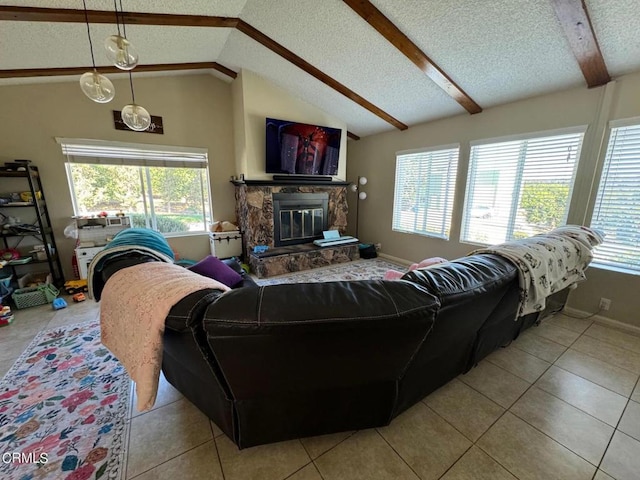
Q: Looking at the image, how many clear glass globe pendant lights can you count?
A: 3